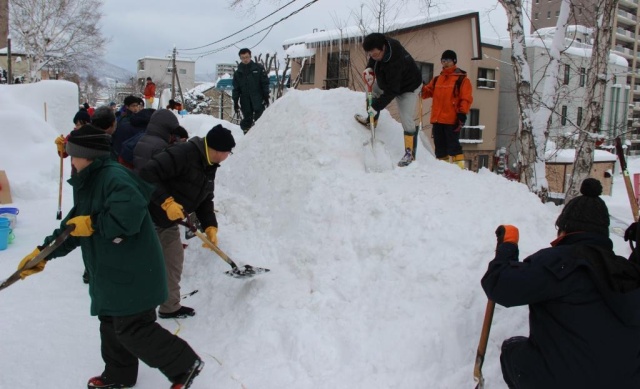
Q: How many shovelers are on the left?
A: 2